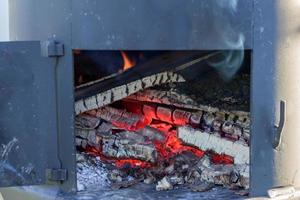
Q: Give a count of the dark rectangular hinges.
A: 2